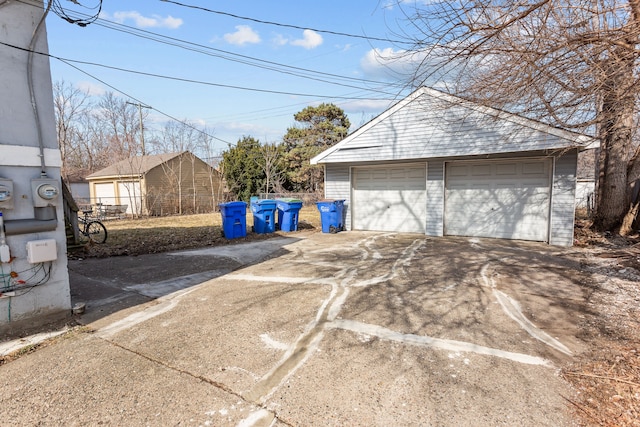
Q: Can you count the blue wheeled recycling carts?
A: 4